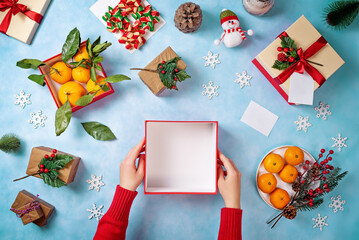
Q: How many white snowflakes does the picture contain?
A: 12